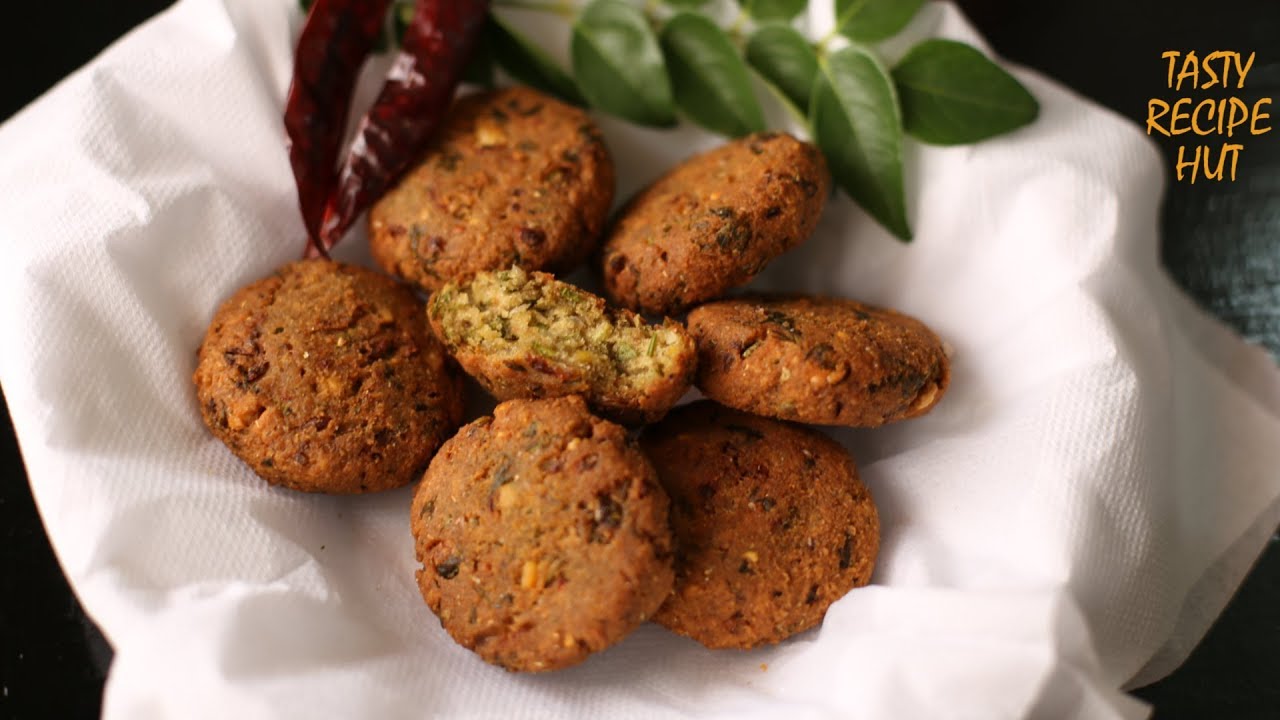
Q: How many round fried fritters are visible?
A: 7